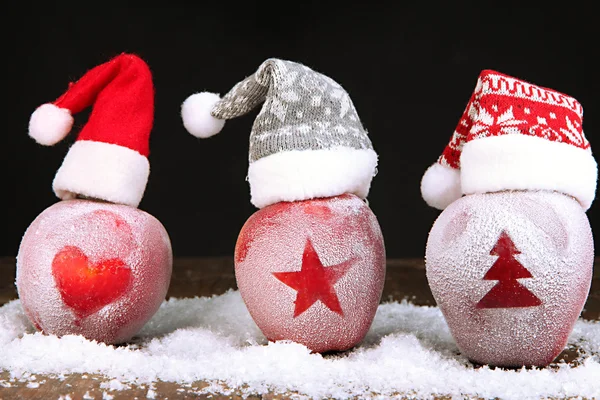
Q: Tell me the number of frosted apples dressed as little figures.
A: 3